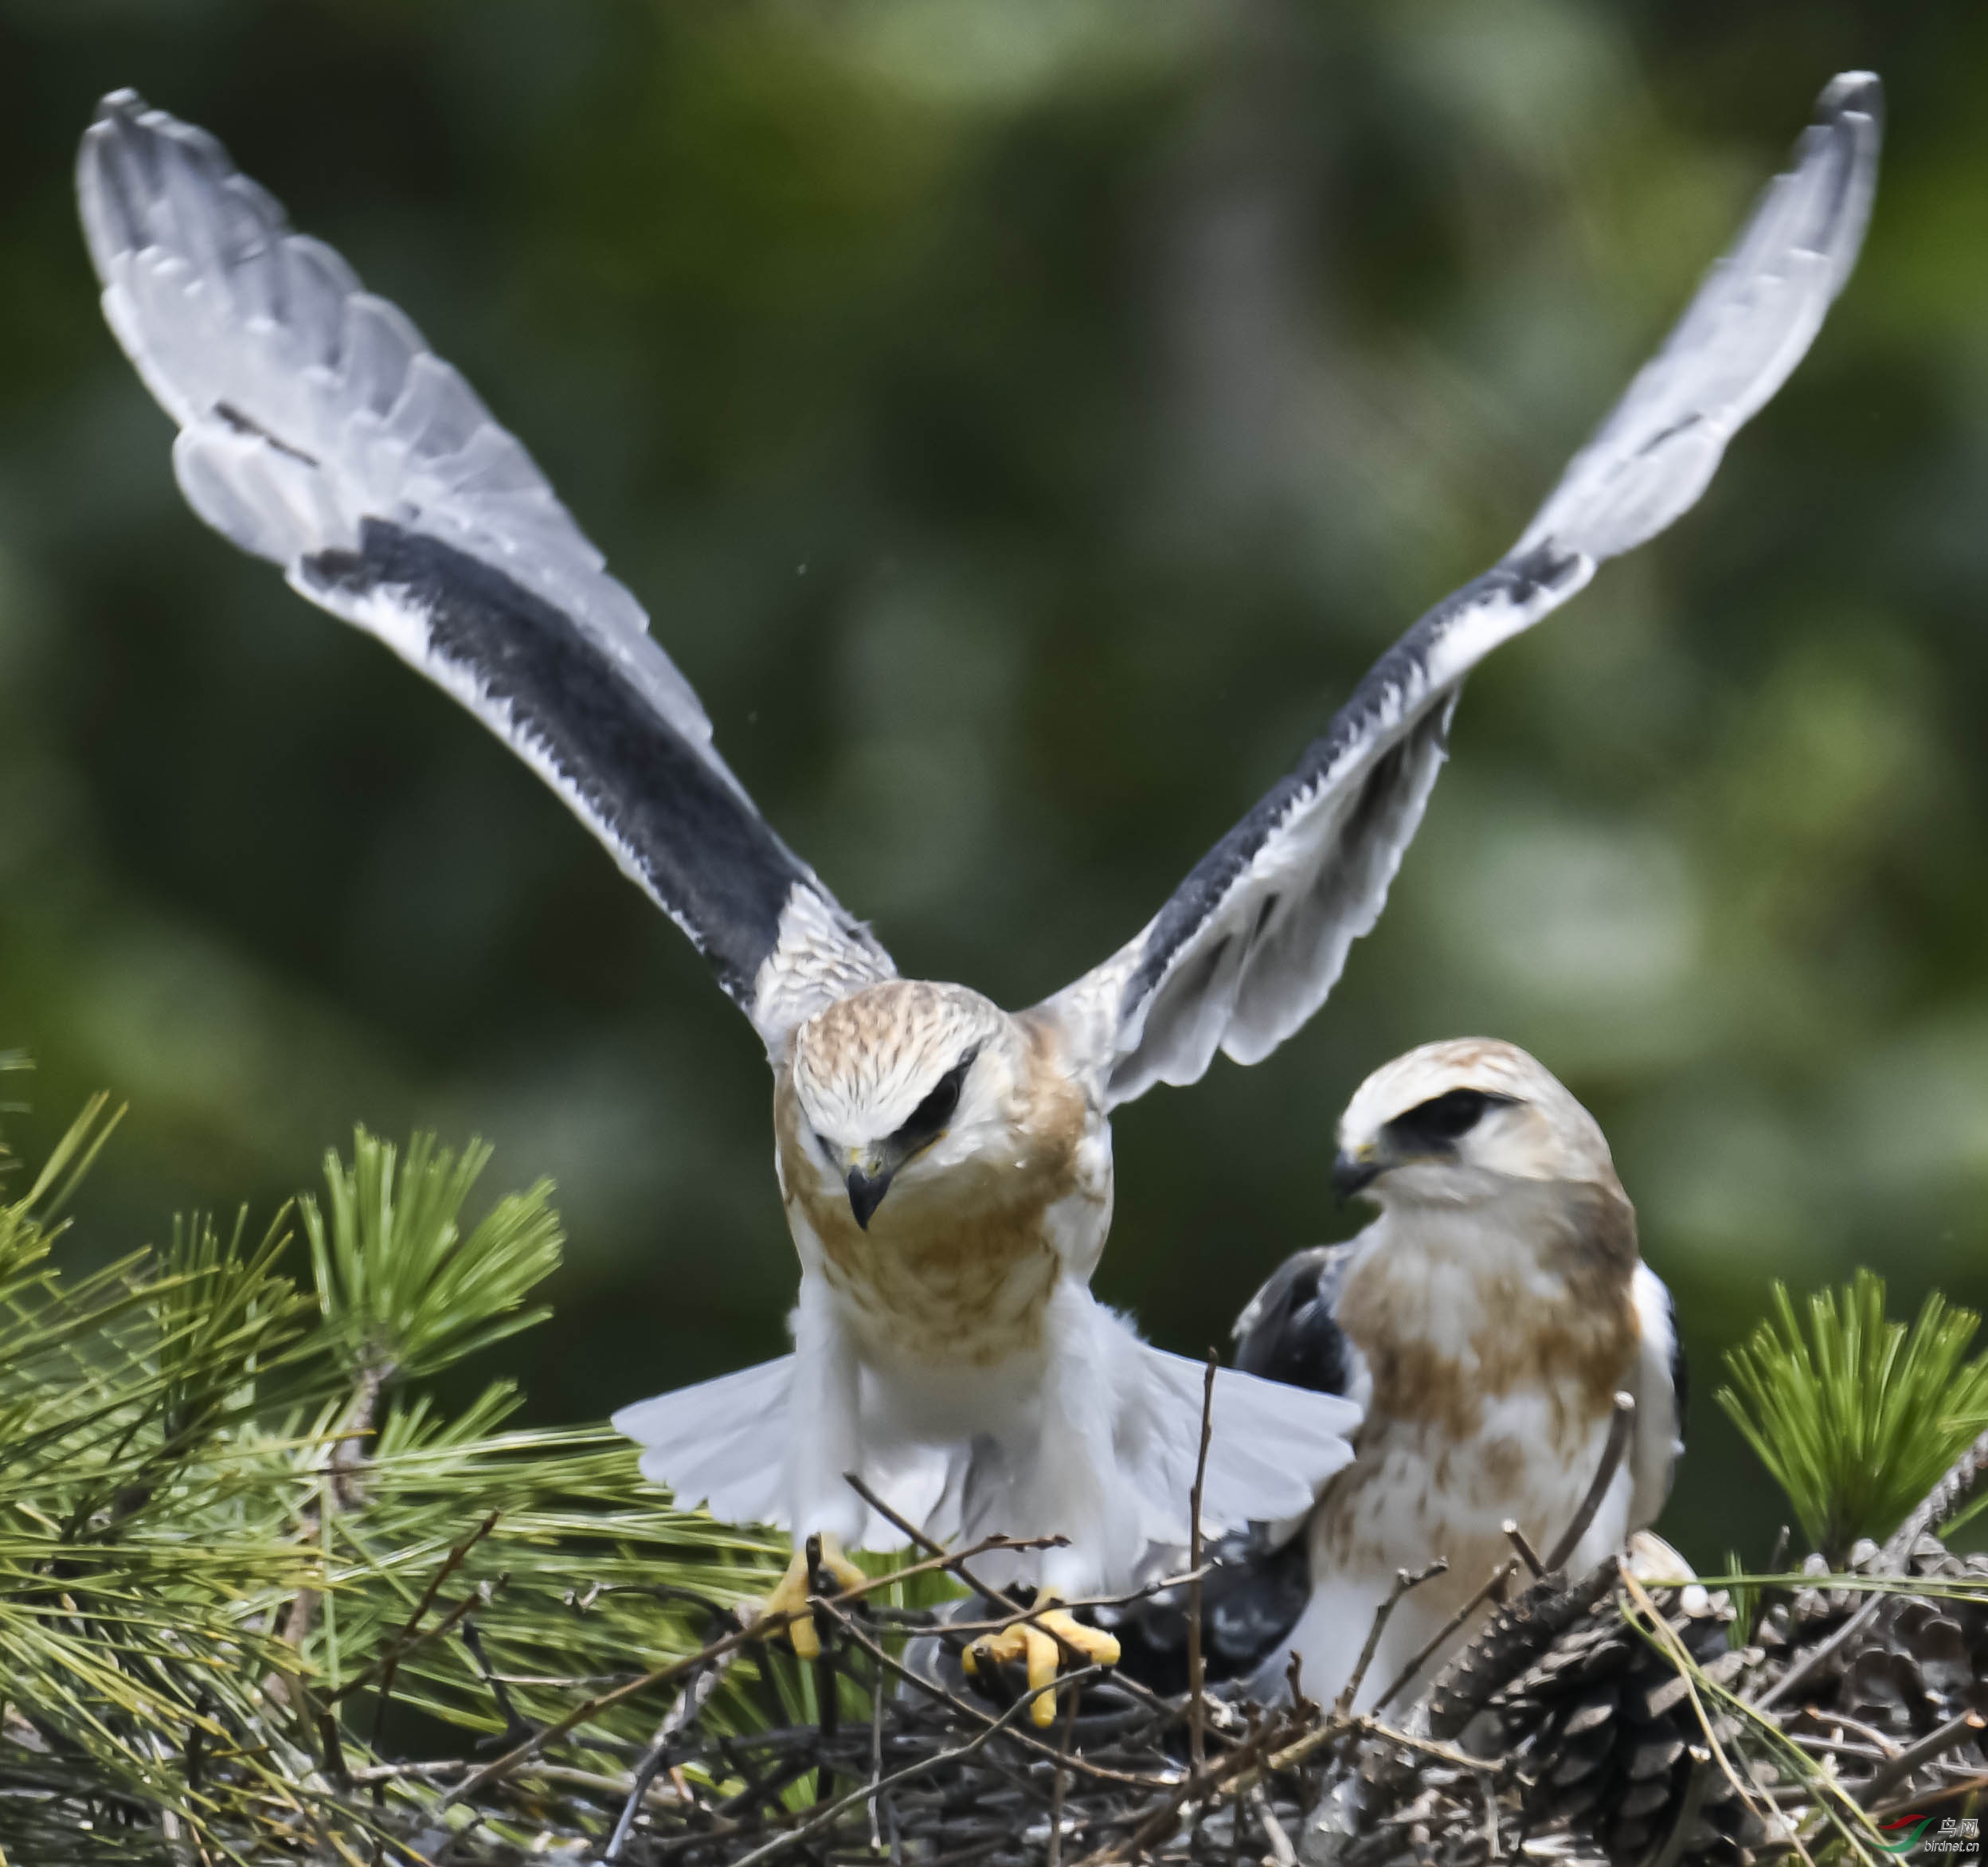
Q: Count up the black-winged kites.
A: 2